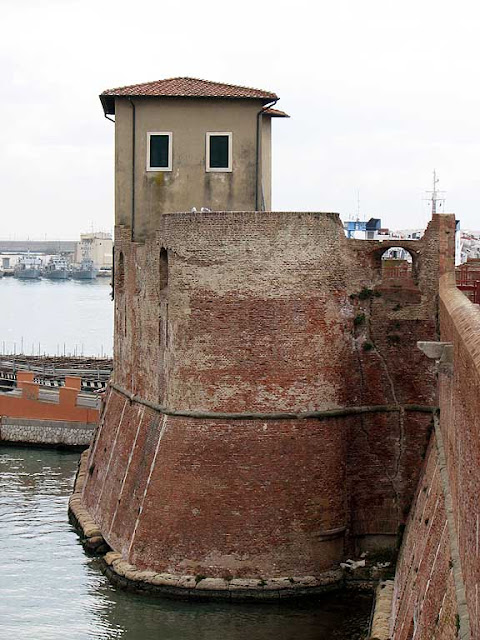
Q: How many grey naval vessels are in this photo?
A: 3